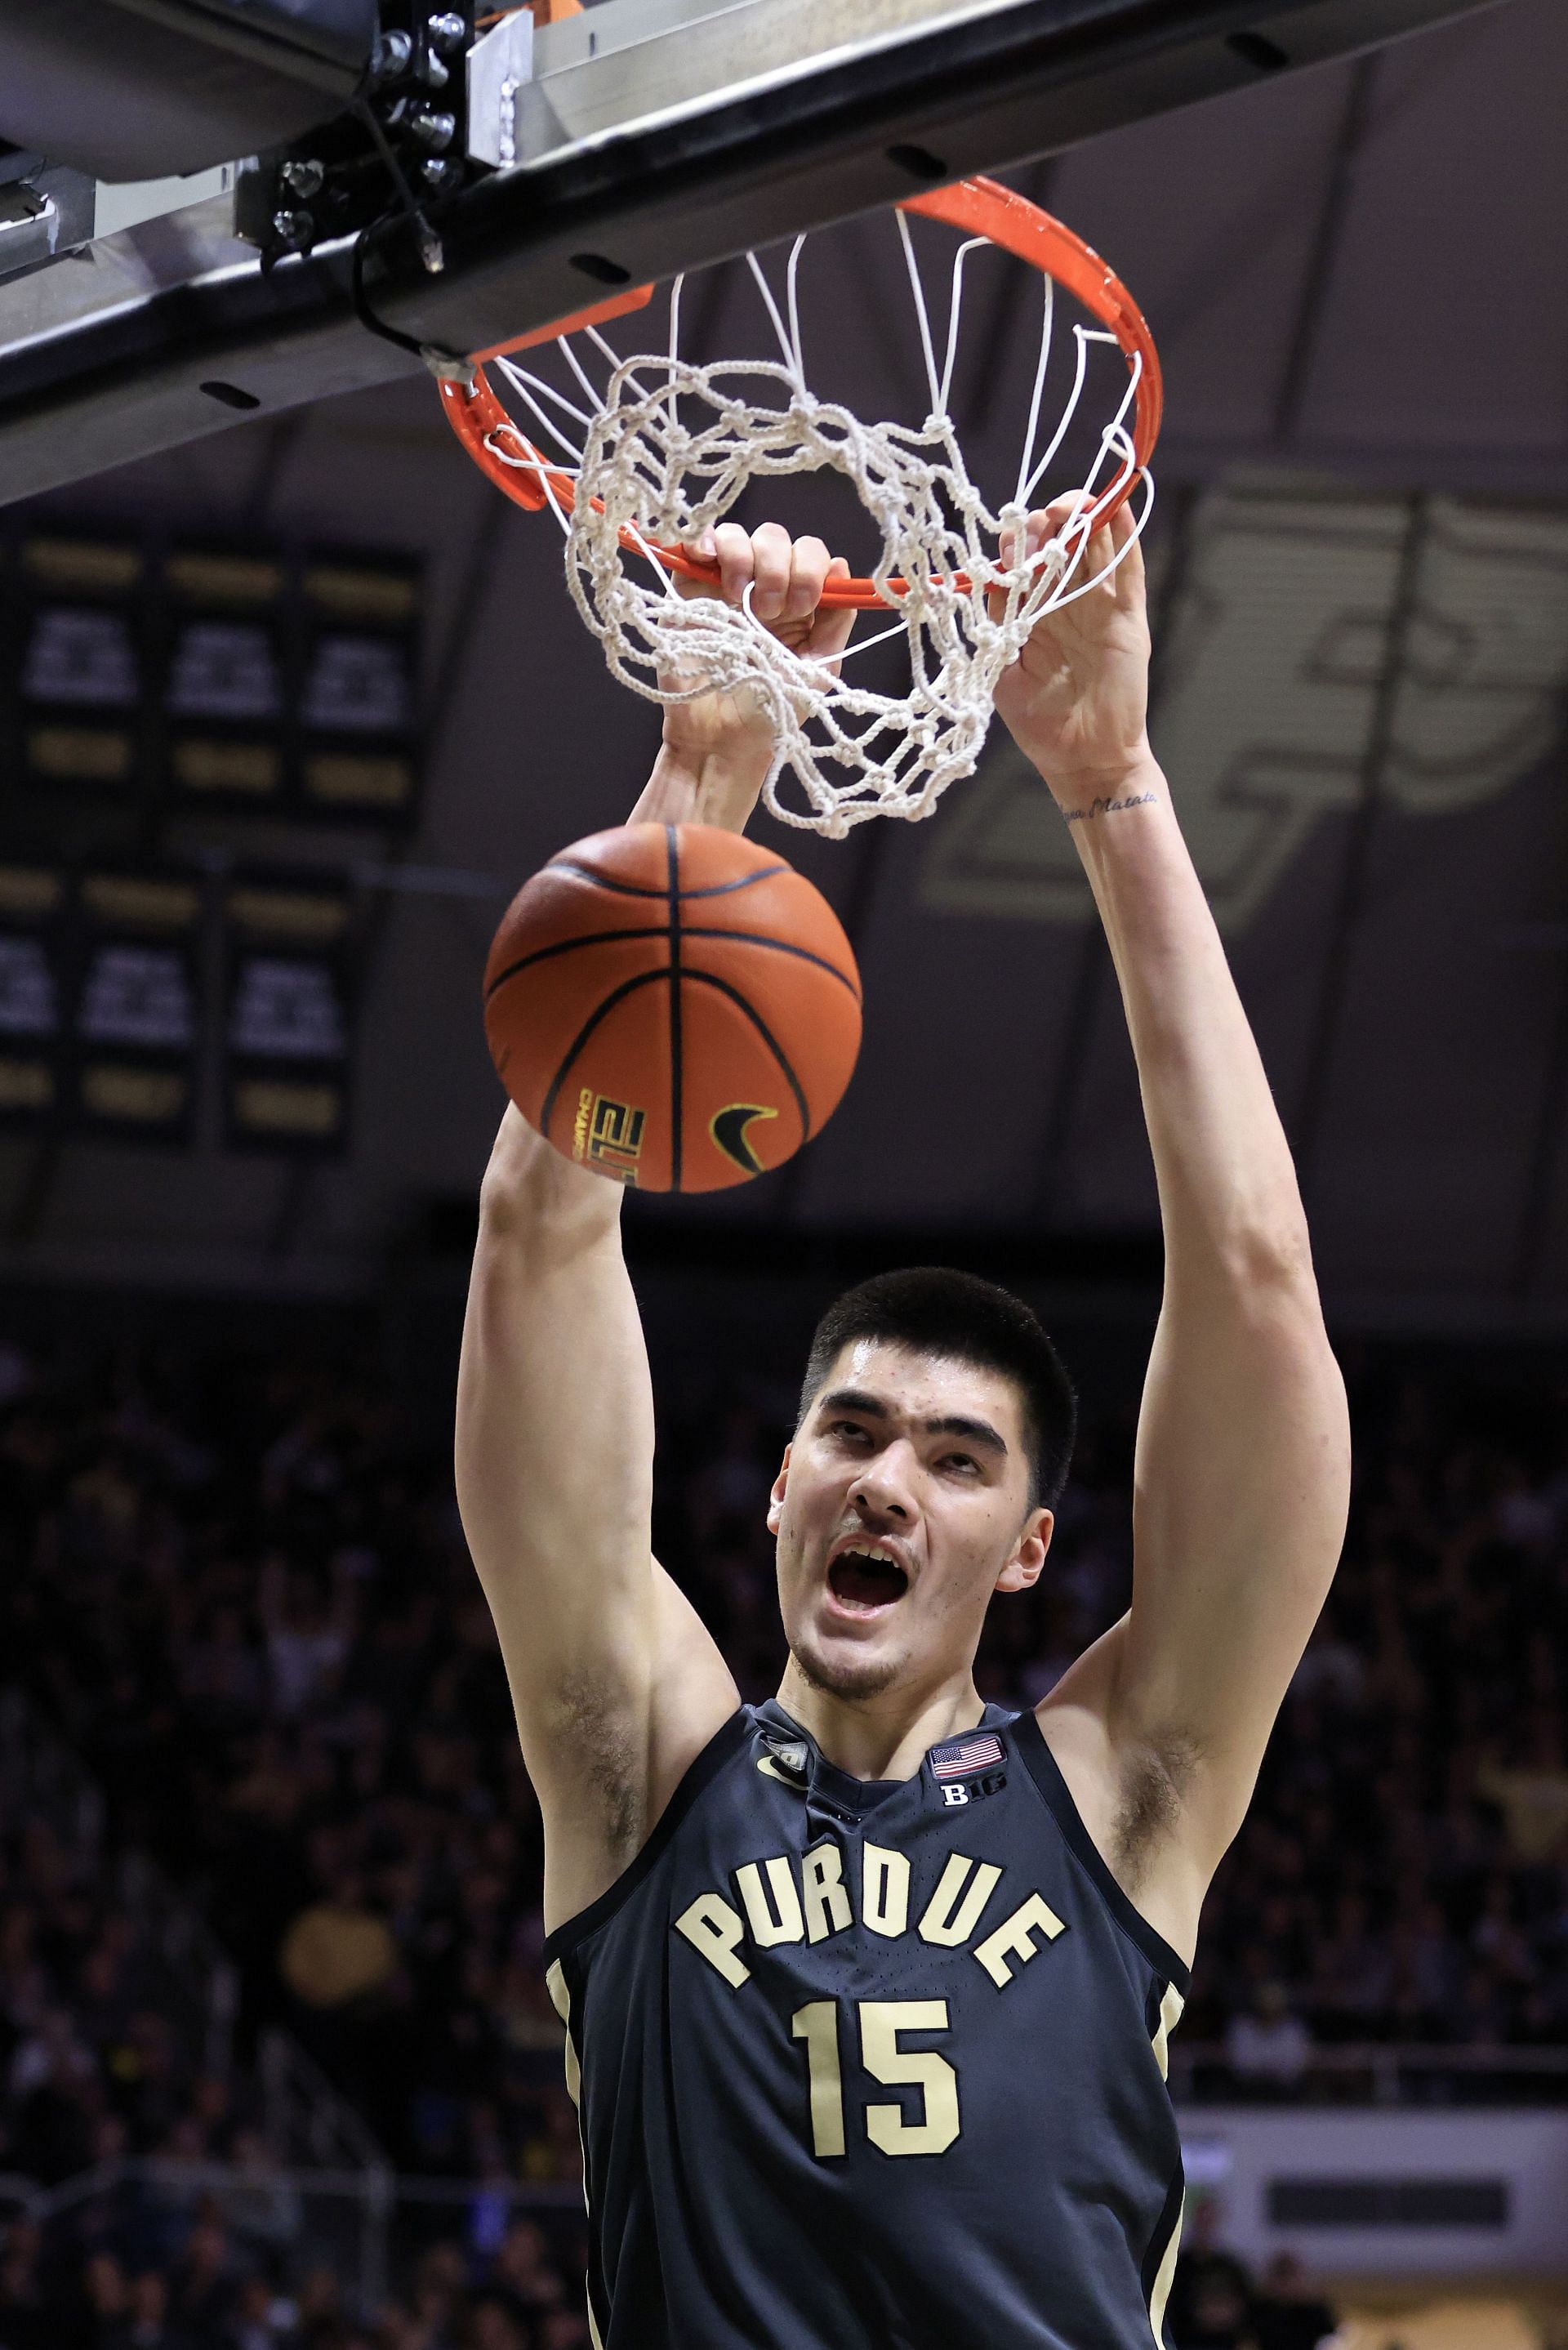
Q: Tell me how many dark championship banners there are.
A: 6